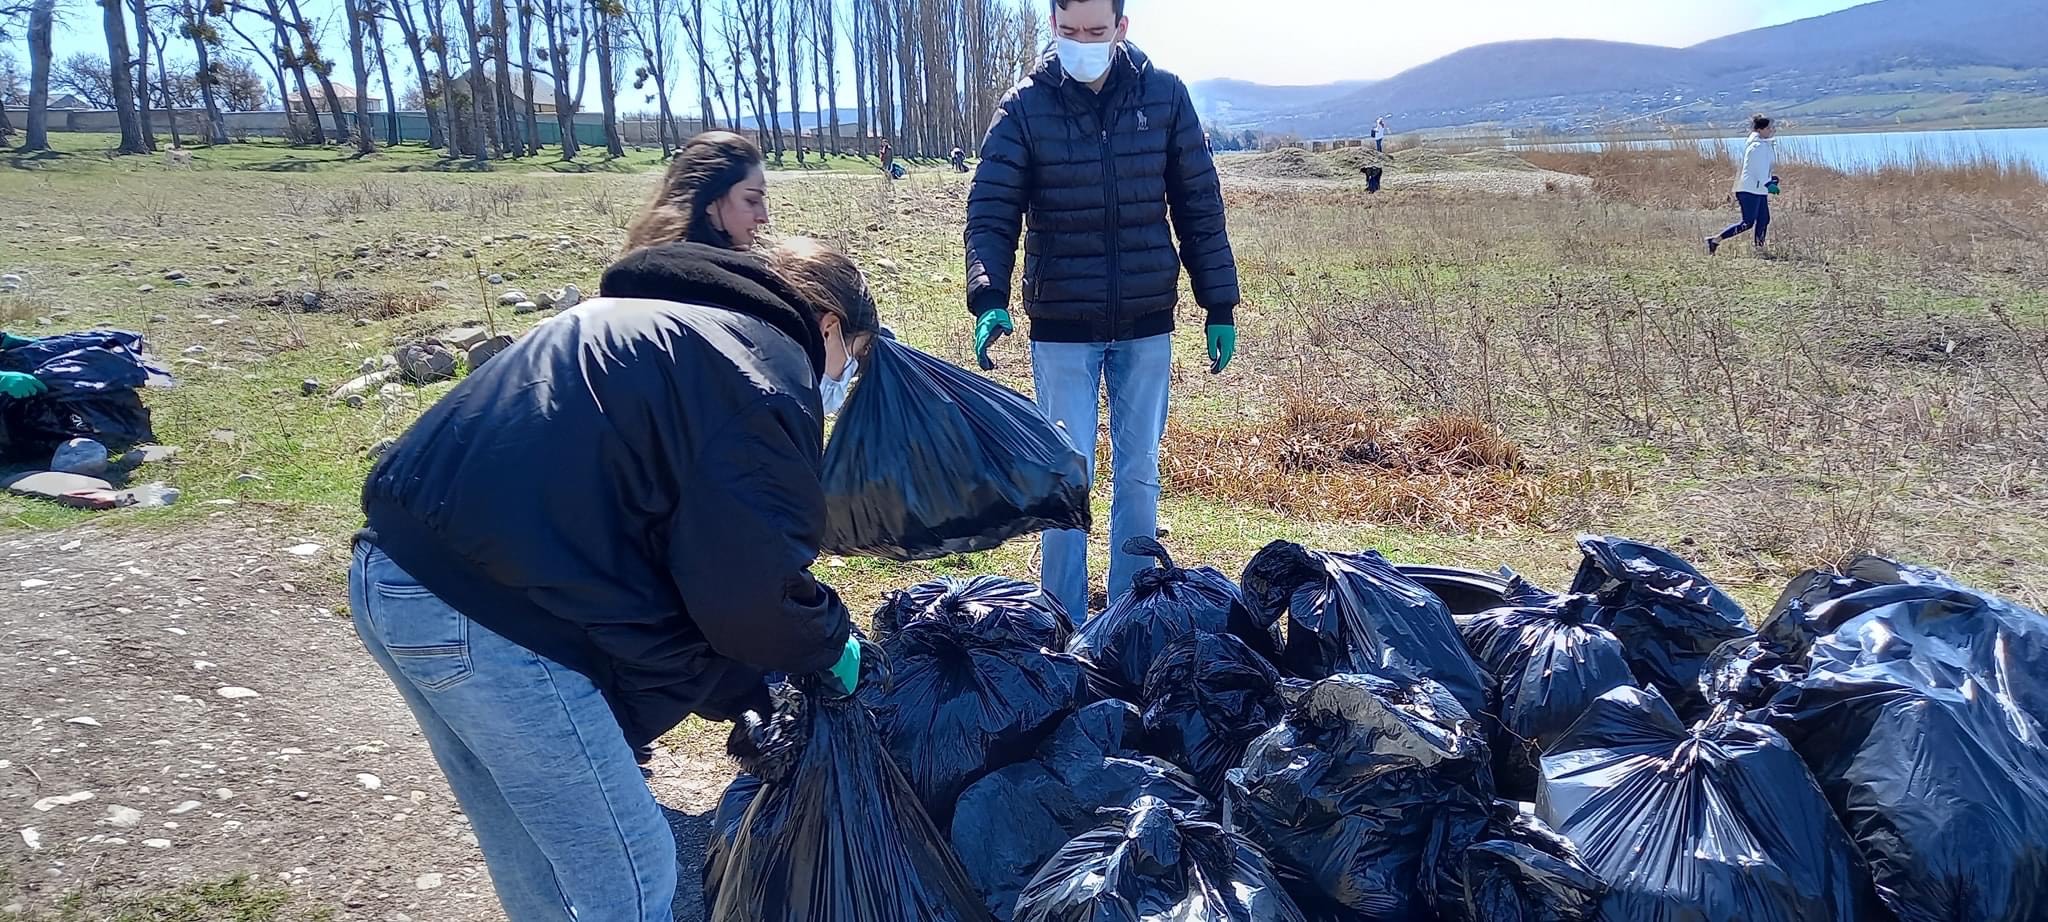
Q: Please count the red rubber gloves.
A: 0